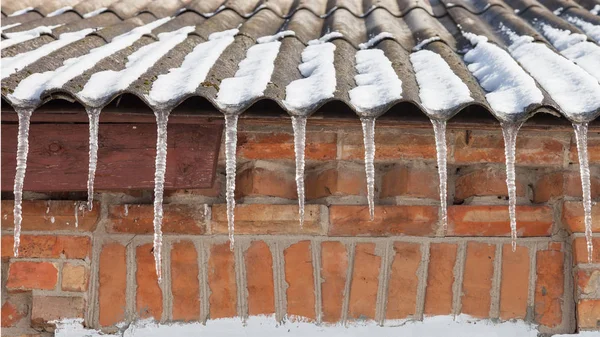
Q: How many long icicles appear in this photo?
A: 9